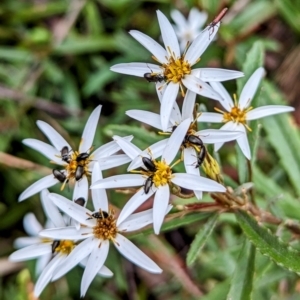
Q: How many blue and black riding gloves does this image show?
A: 0